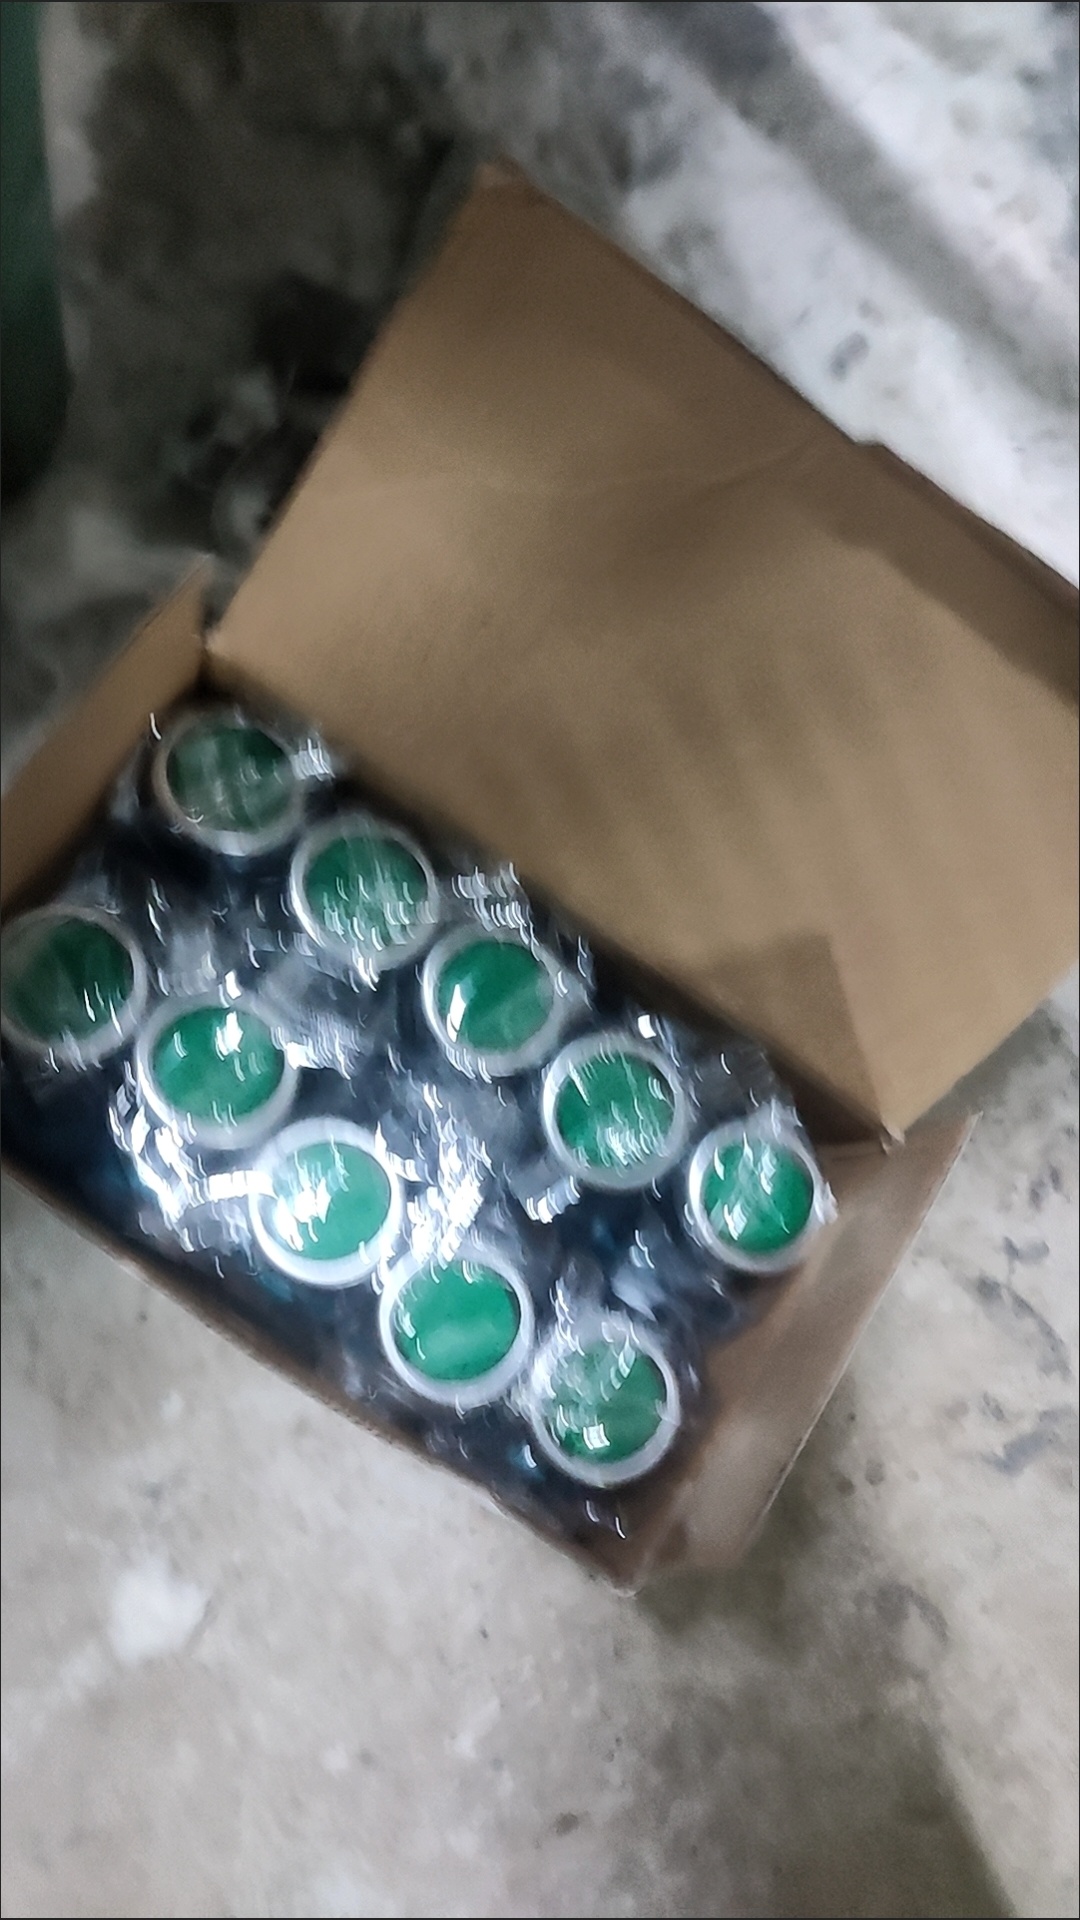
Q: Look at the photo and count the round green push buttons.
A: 10